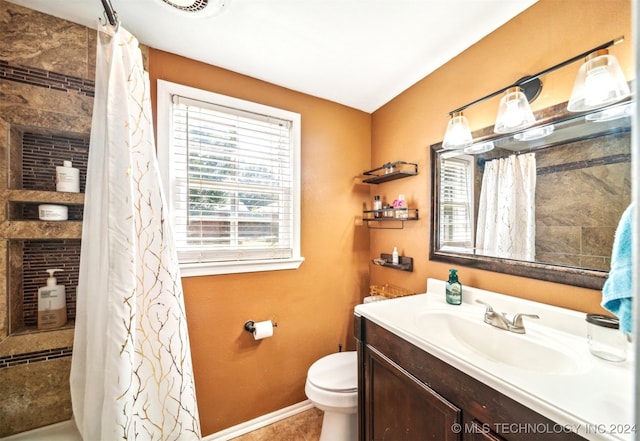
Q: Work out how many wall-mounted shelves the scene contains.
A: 3